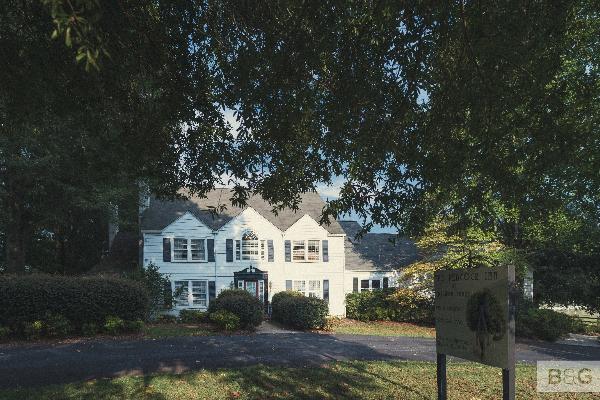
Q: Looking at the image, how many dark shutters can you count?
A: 12